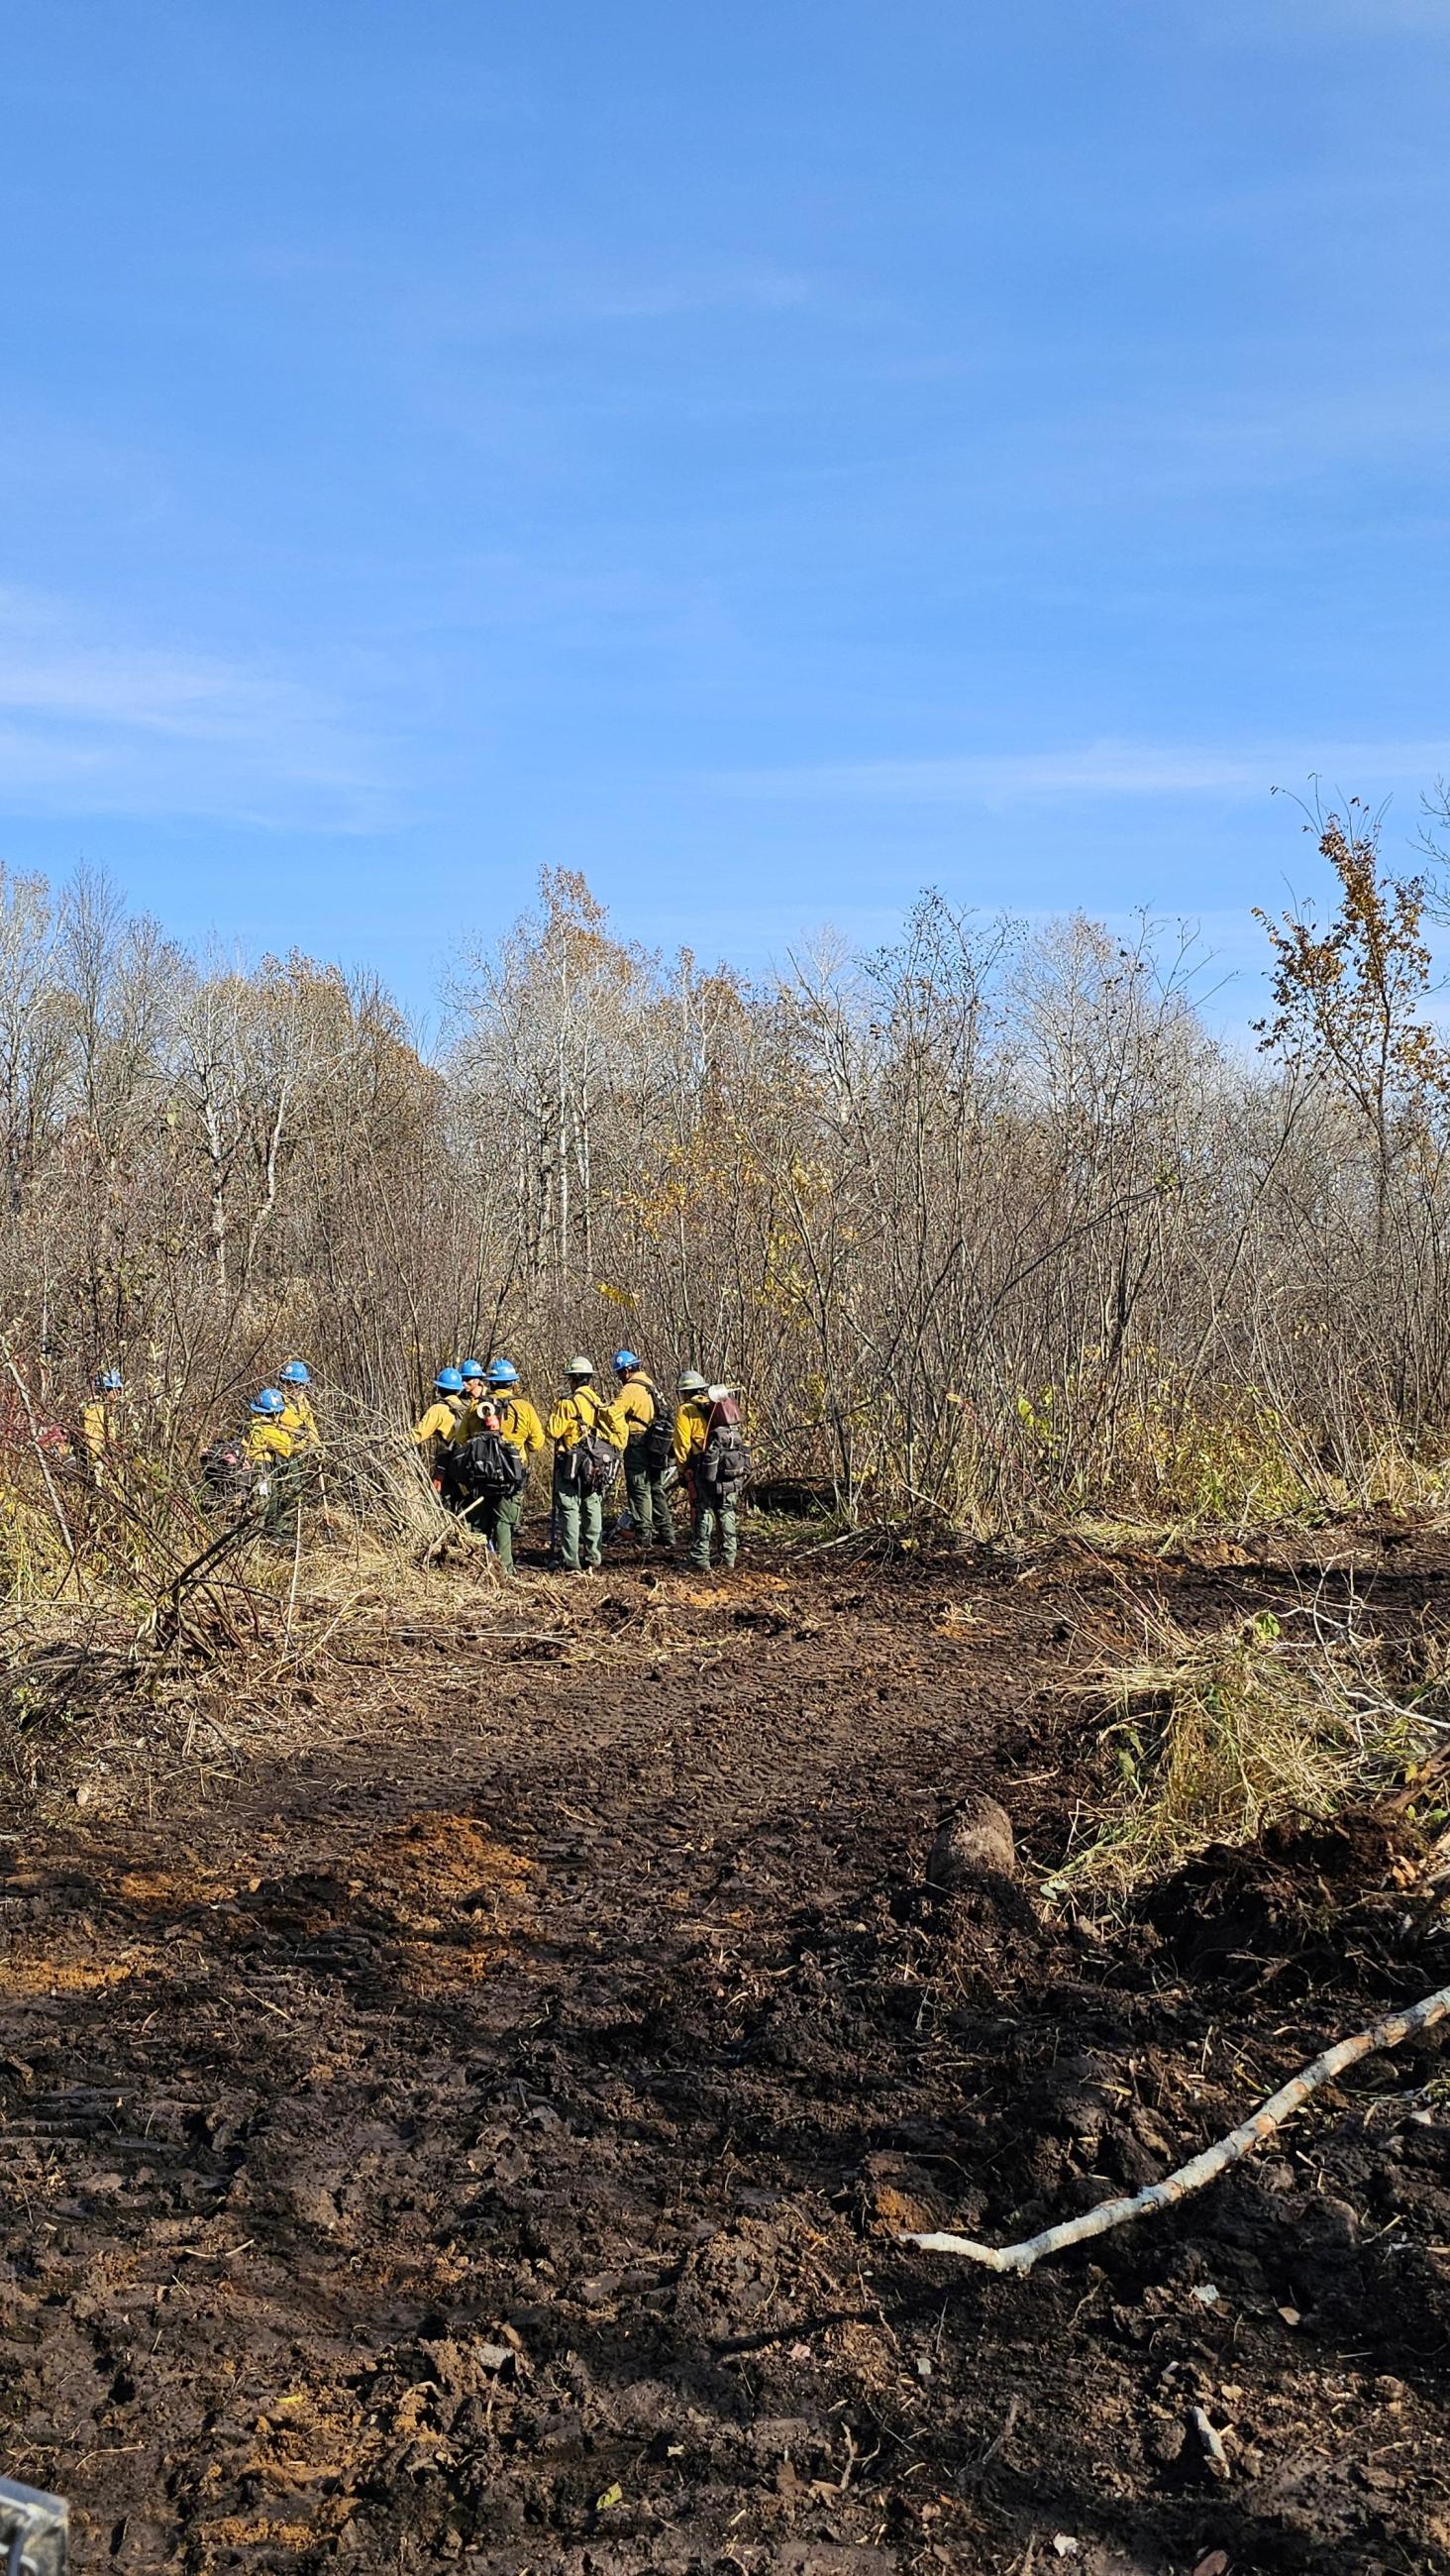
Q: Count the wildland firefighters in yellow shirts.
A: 9